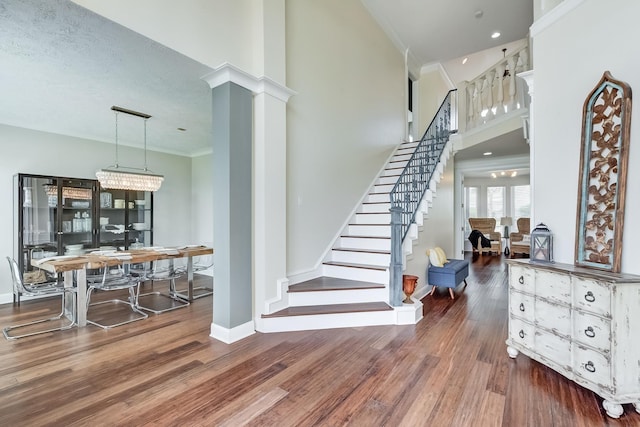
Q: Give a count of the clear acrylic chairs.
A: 6